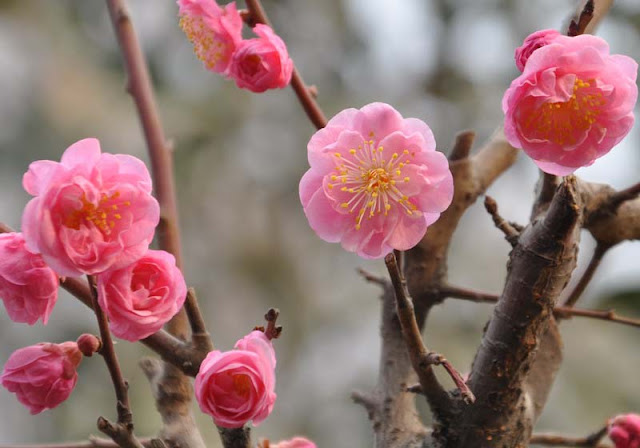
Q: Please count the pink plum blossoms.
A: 12